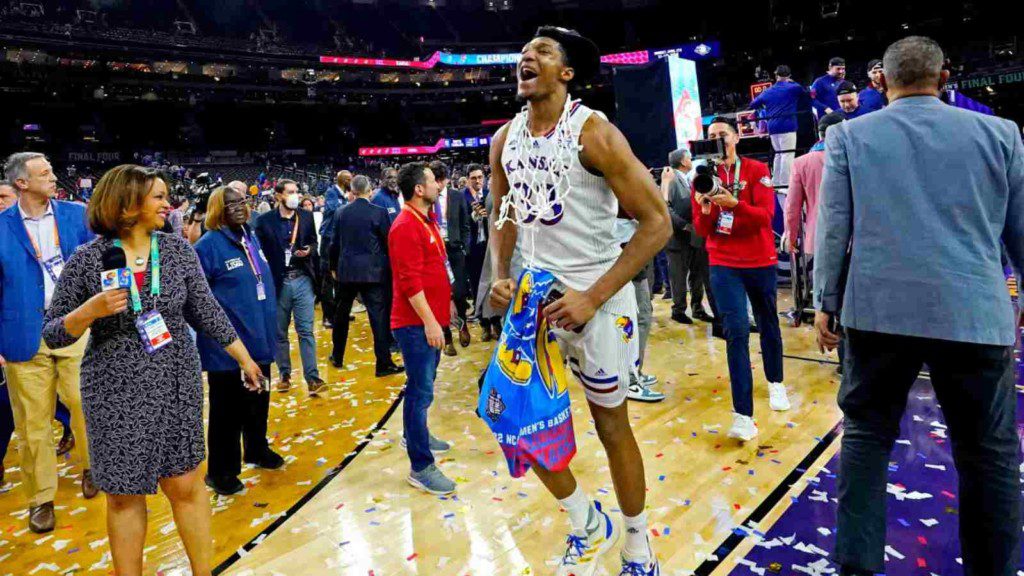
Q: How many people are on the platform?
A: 4